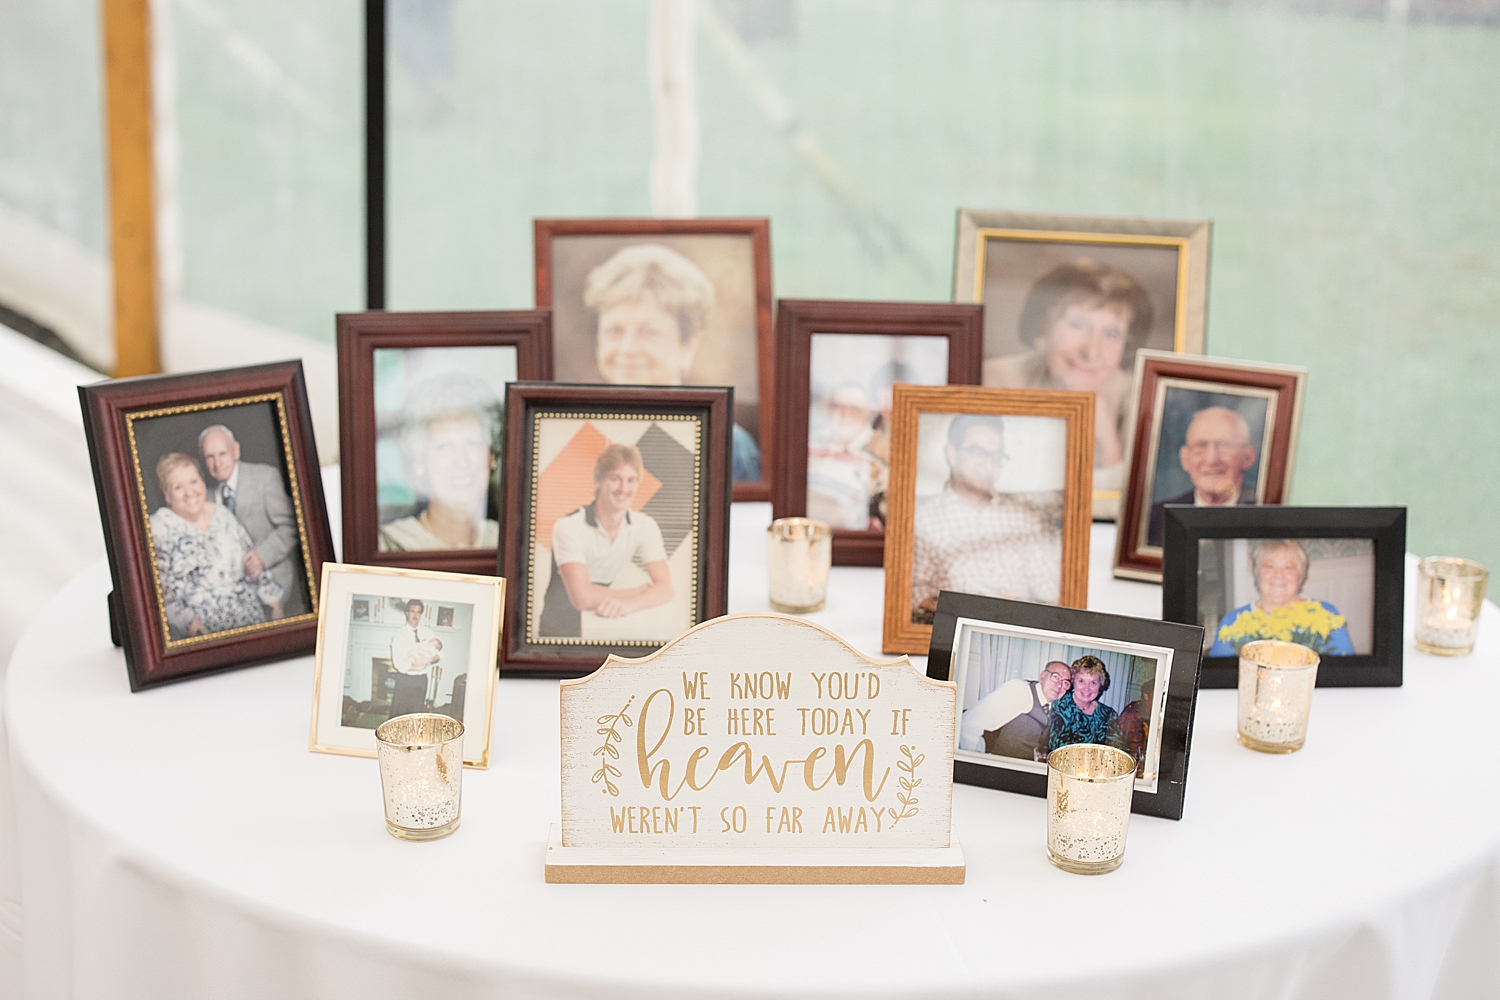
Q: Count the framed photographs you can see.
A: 11